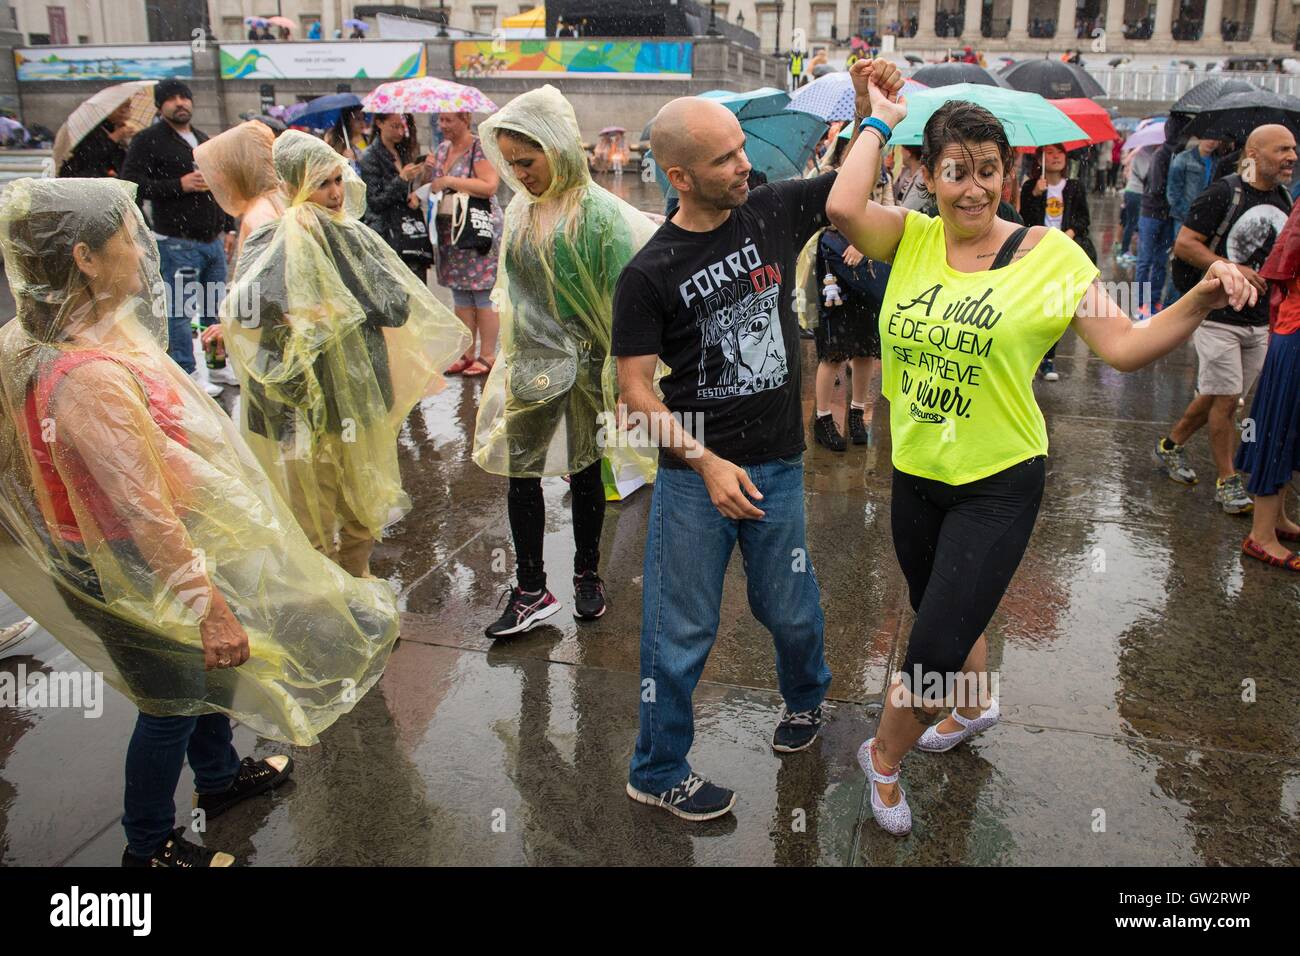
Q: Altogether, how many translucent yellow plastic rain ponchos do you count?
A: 3